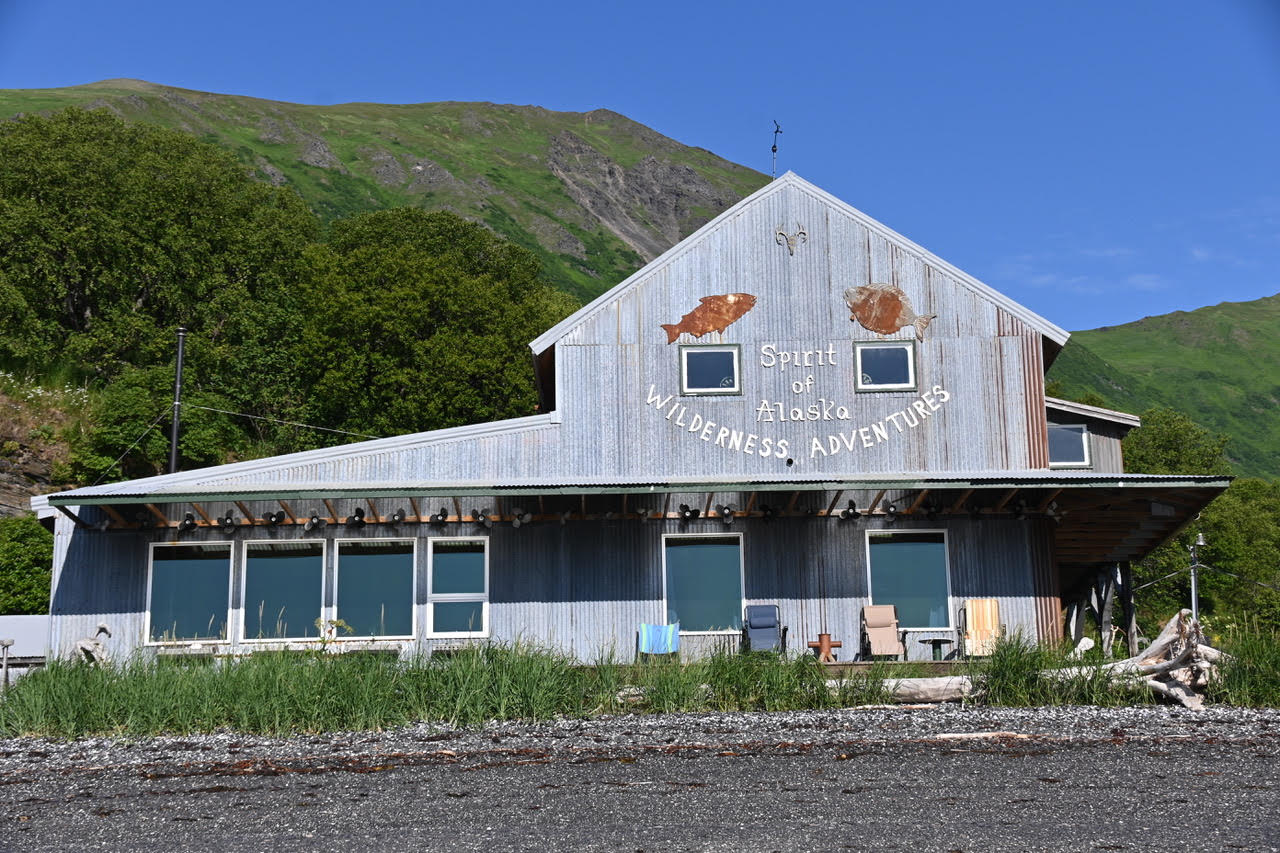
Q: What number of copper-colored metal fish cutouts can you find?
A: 2